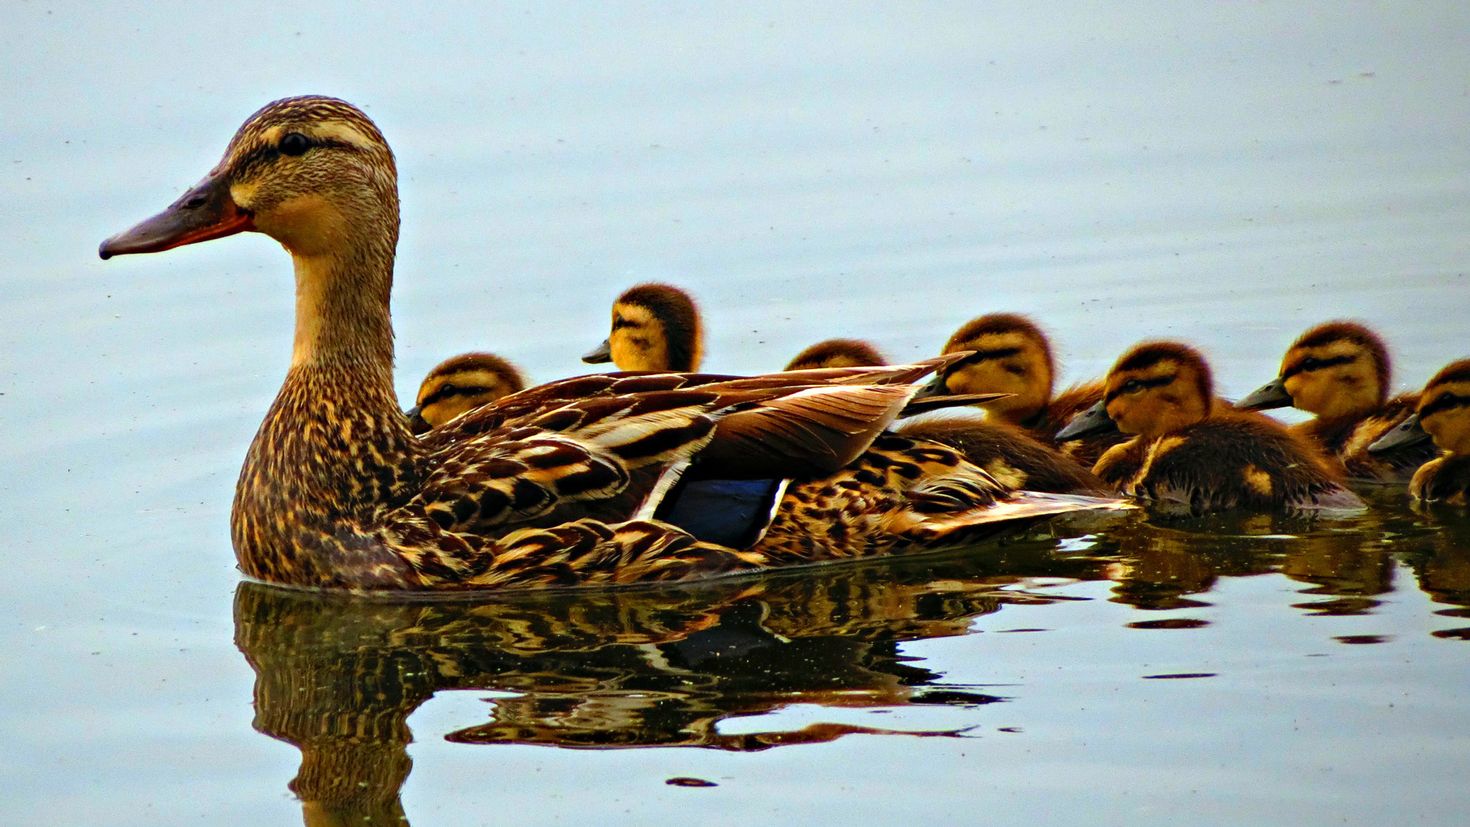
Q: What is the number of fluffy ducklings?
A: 7